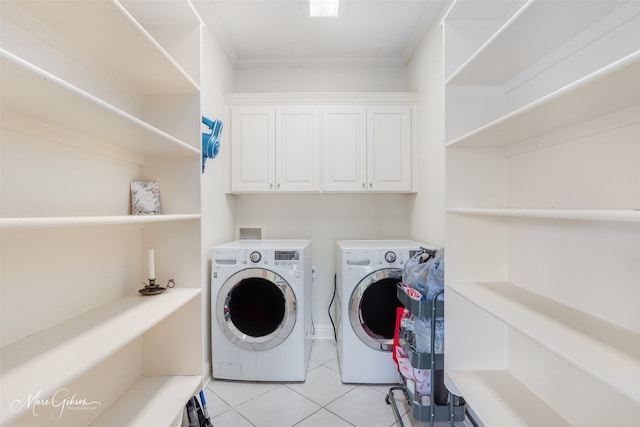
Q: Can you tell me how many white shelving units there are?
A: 2